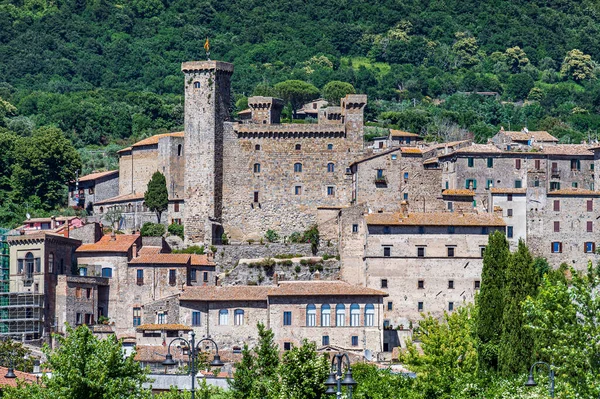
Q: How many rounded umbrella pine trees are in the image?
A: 2